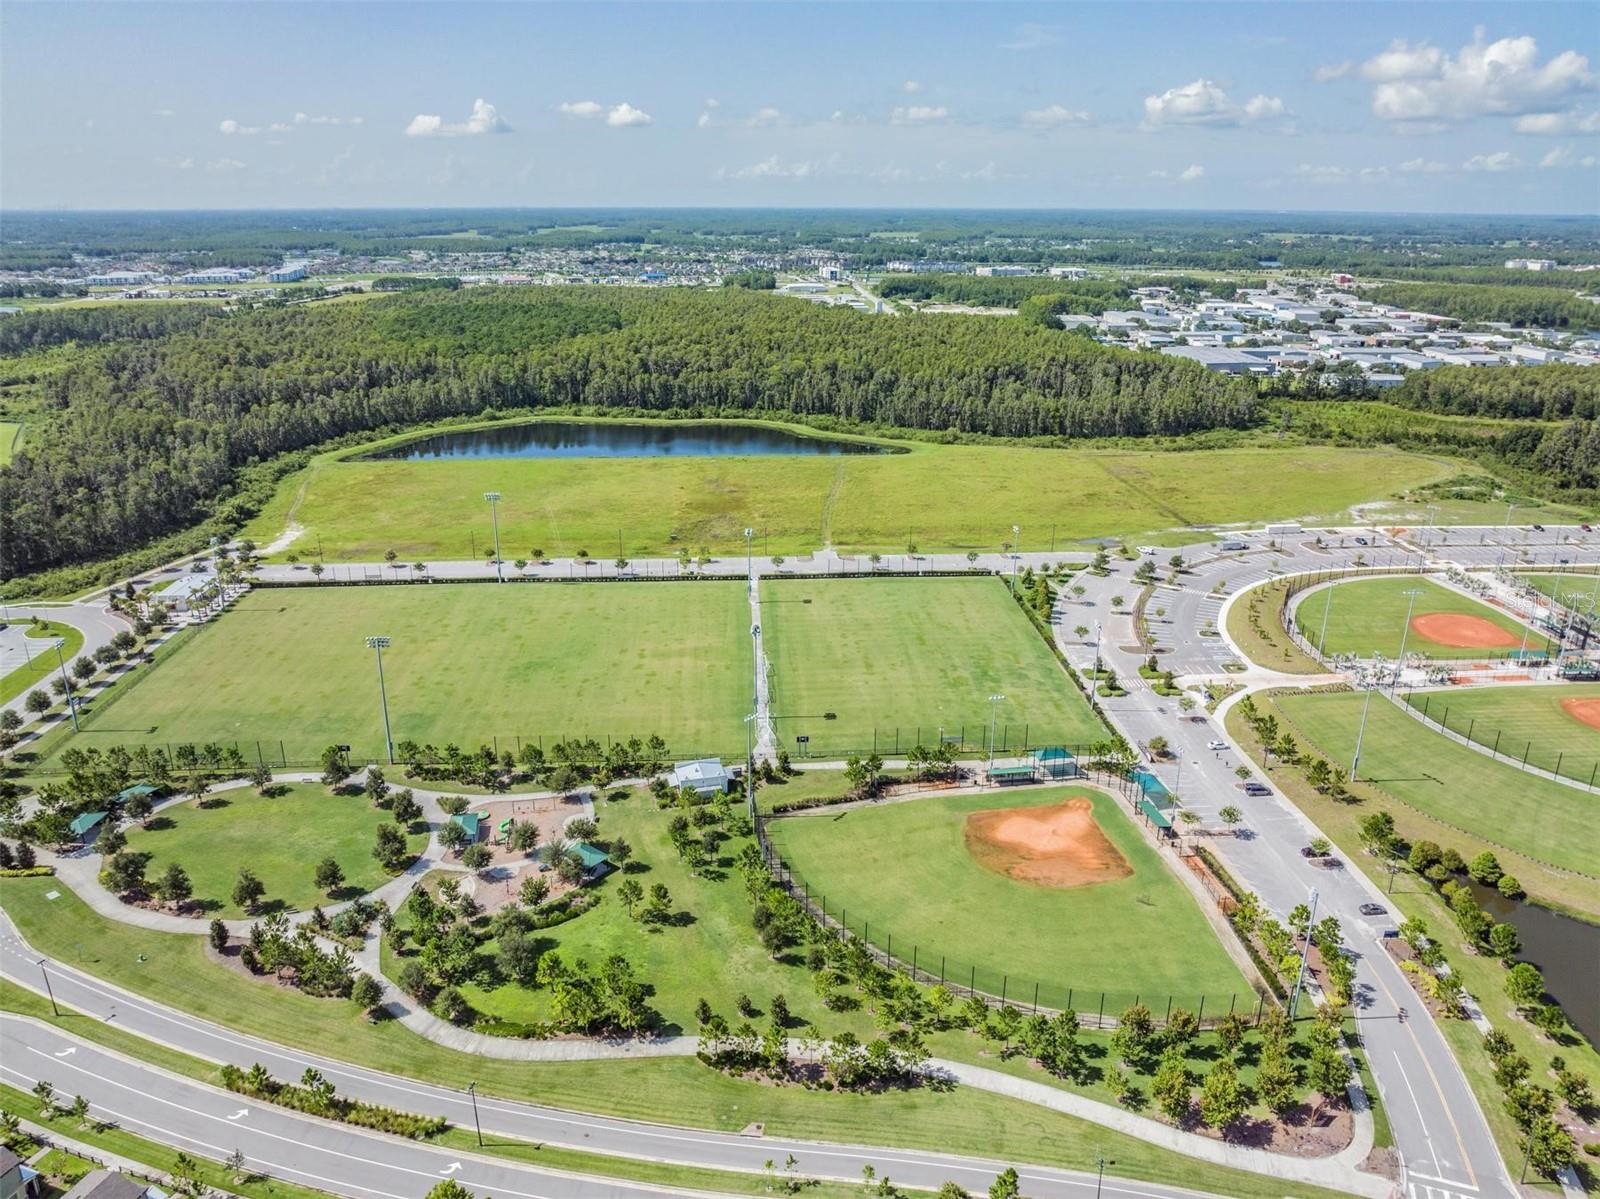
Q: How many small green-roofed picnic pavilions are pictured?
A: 4